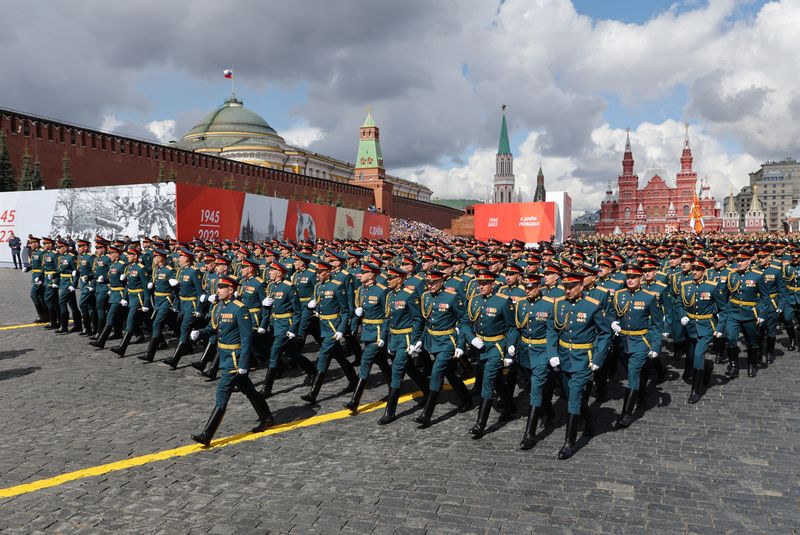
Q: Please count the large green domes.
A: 1